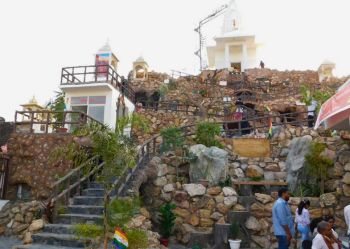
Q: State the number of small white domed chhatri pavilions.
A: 4